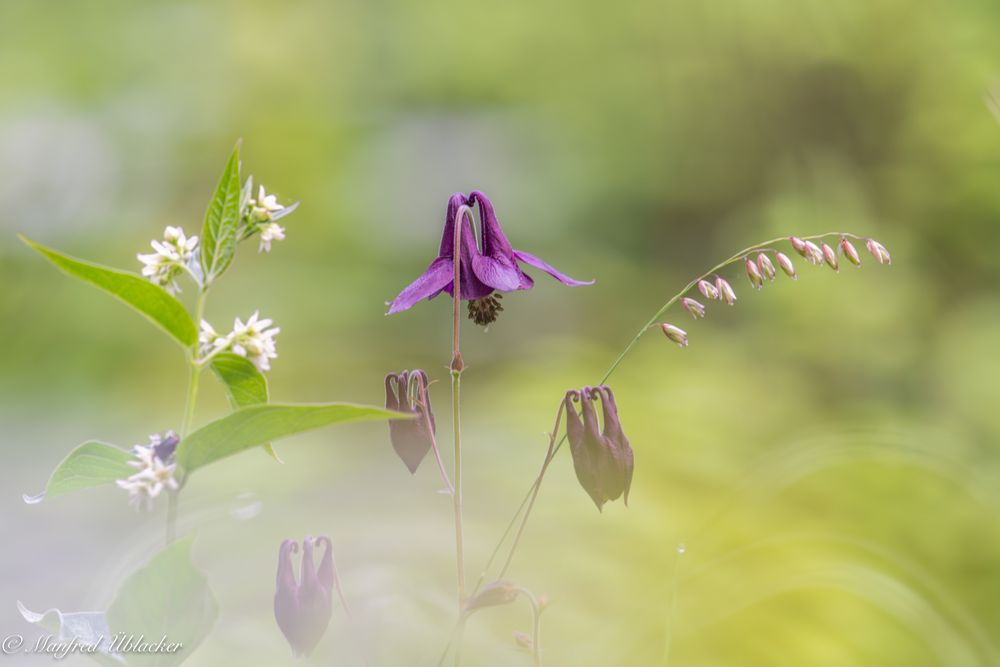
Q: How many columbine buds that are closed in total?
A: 3